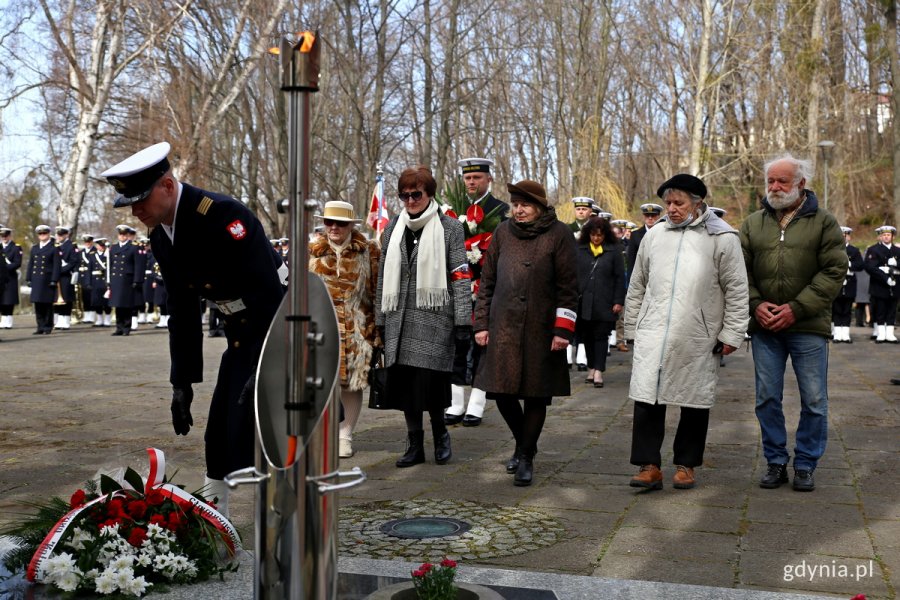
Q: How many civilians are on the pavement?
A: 6